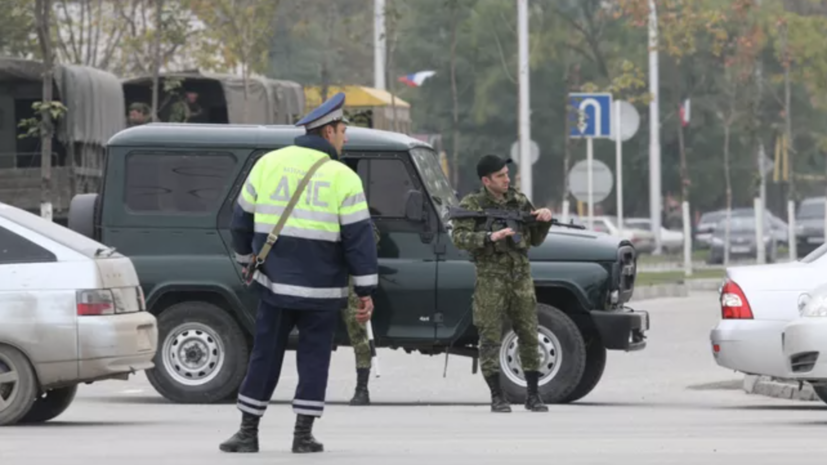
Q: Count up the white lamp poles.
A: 3